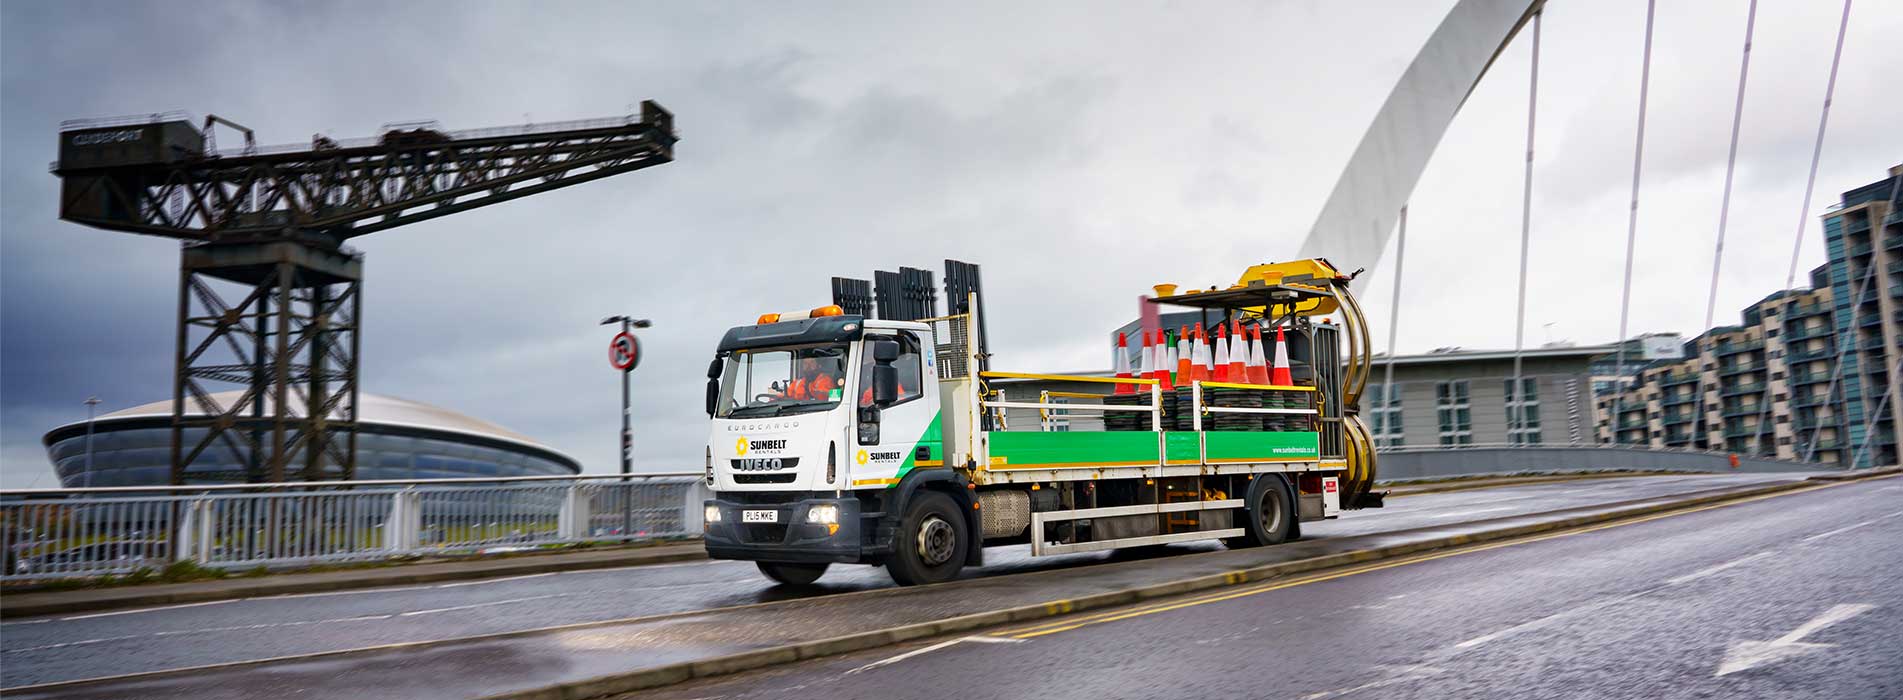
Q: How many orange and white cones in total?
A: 11